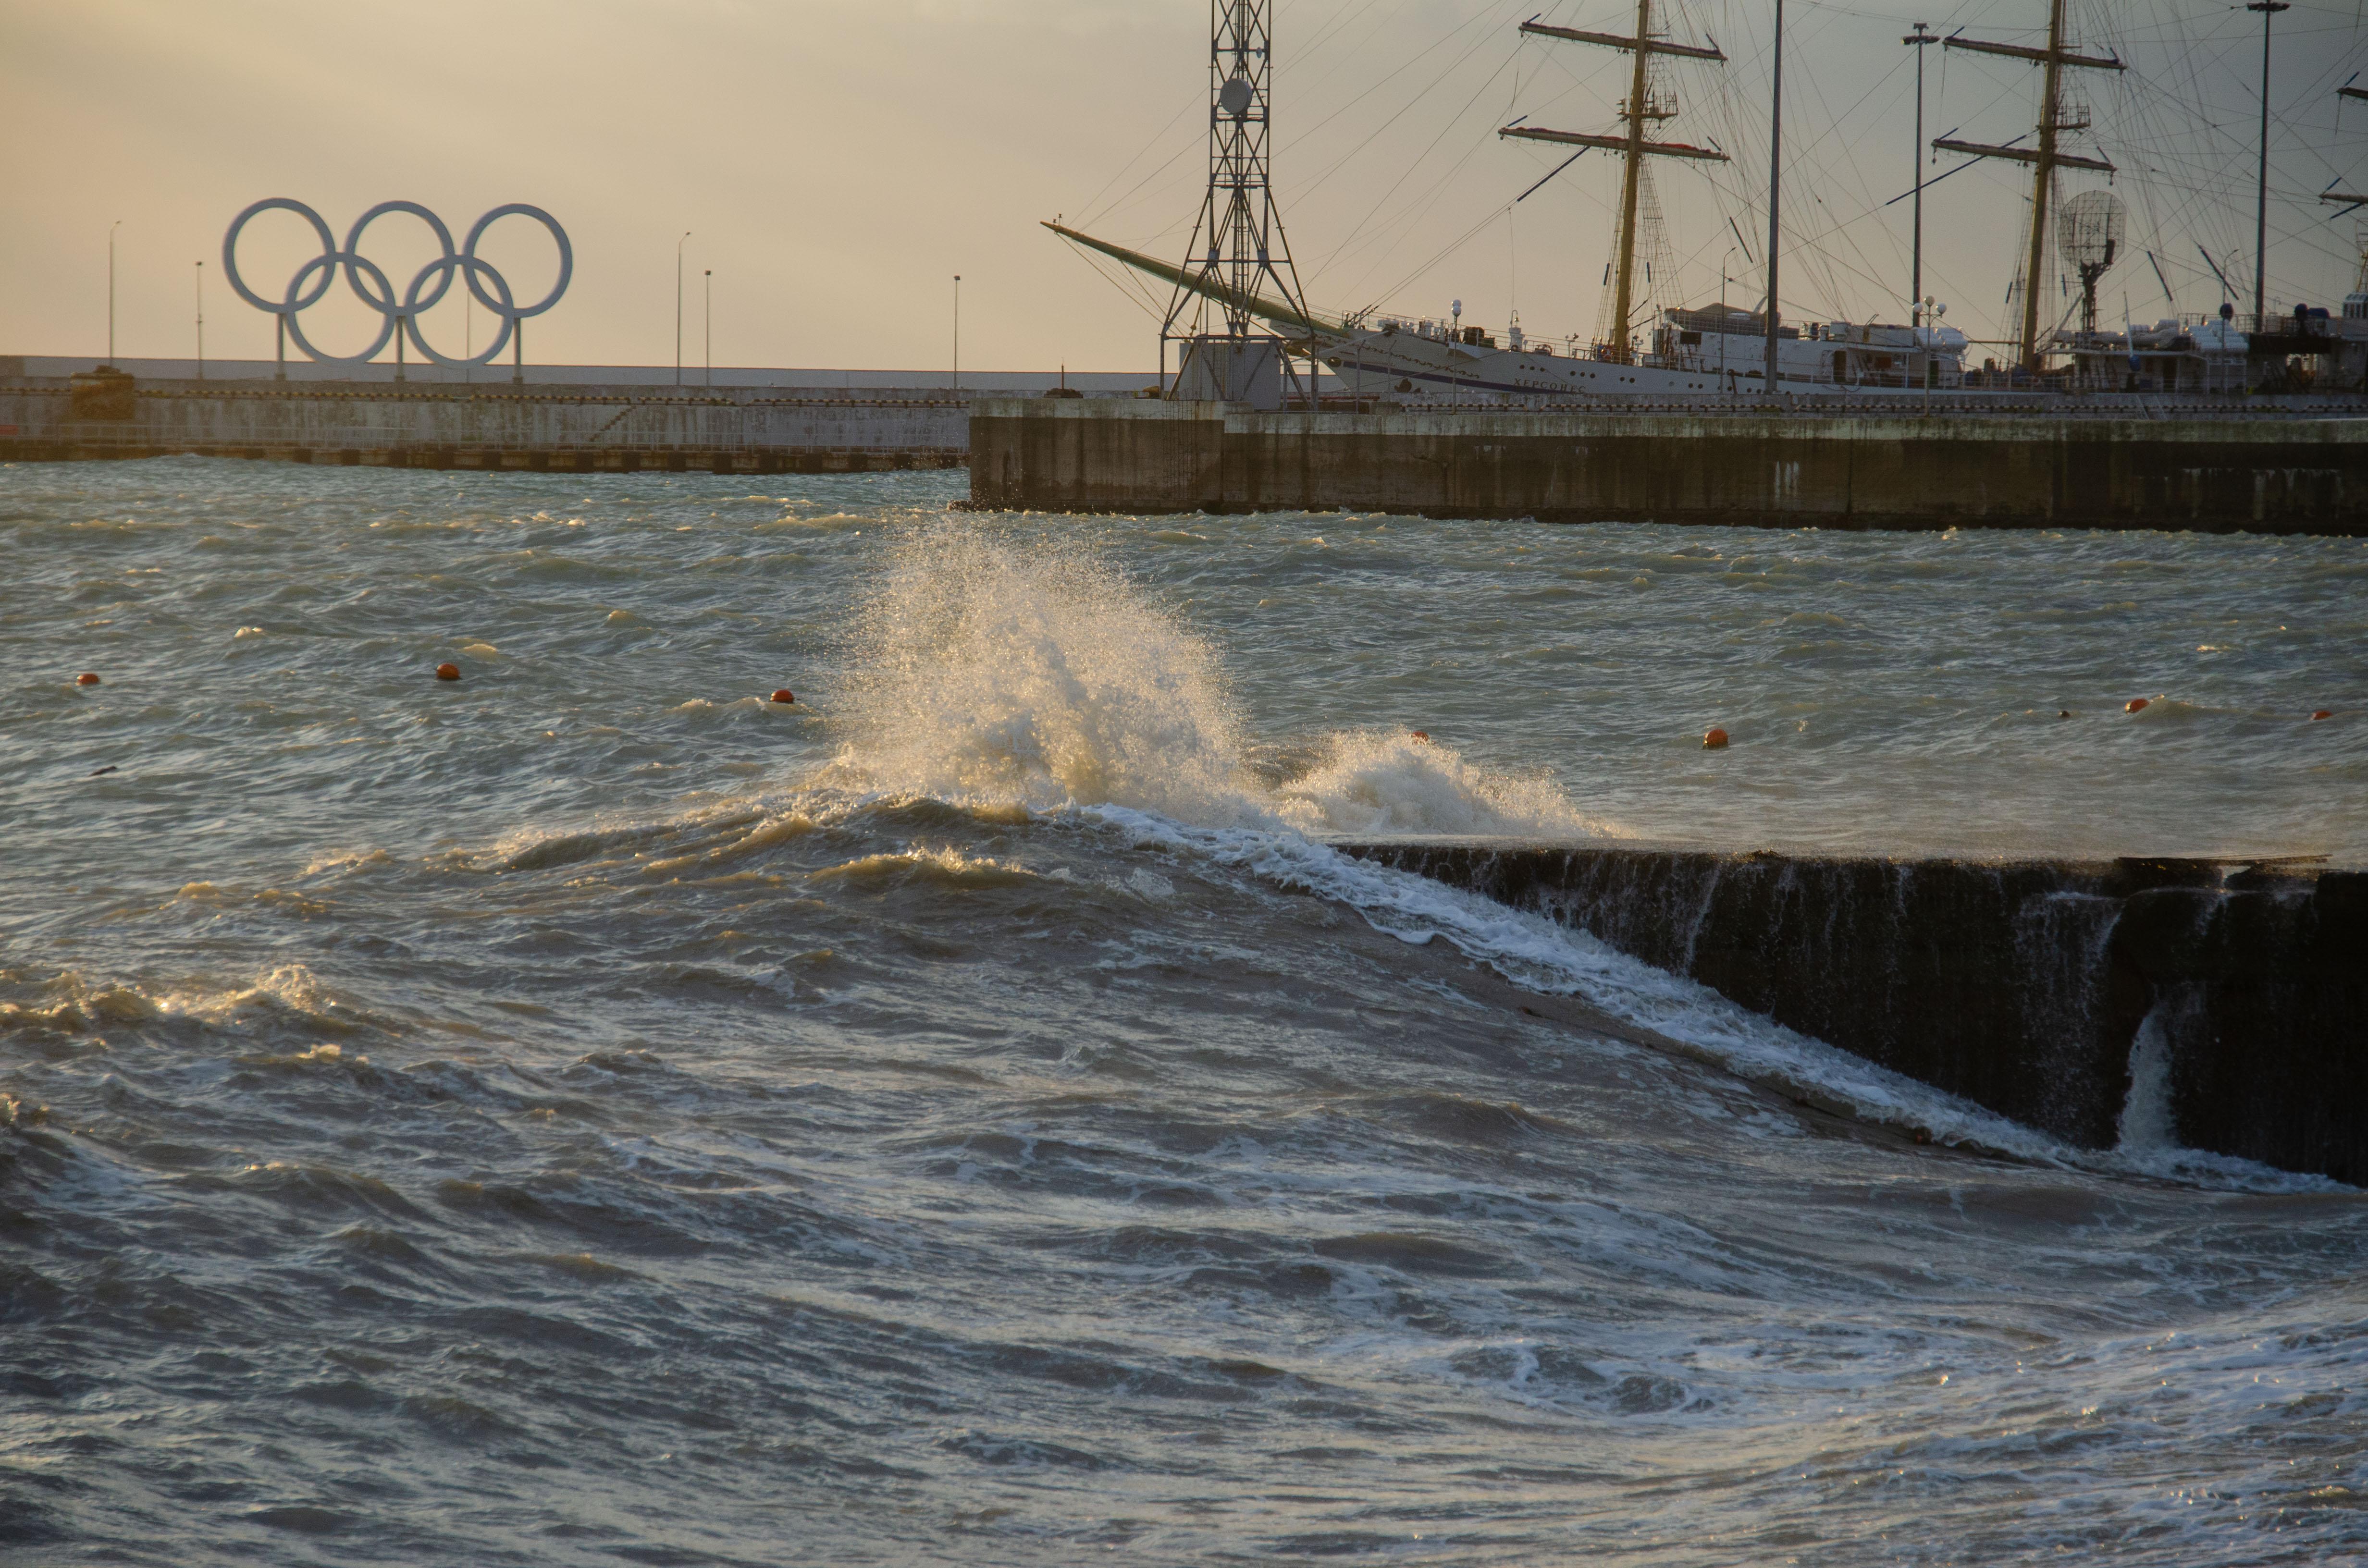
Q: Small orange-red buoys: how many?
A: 7